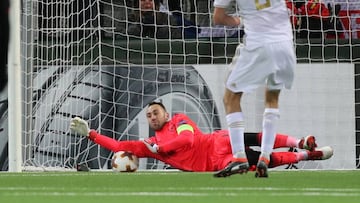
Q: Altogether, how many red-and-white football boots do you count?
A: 2